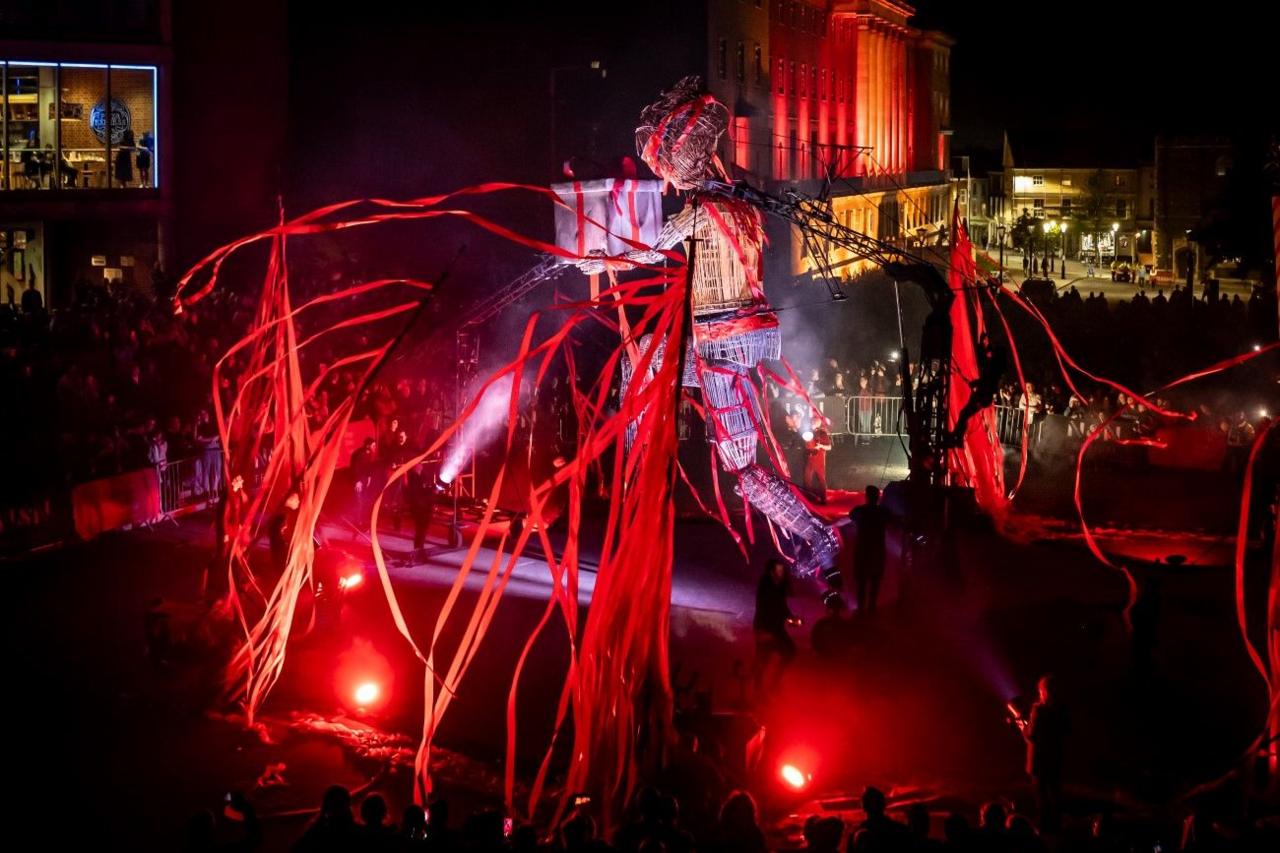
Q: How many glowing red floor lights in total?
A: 3